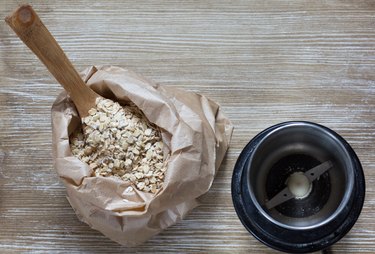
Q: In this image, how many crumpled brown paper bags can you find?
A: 1